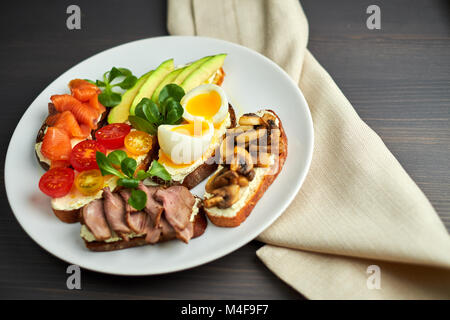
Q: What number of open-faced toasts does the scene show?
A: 6